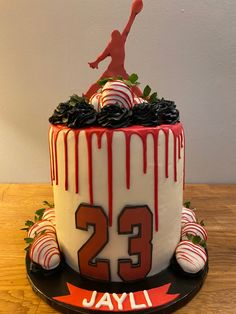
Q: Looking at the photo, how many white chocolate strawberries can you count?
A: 9